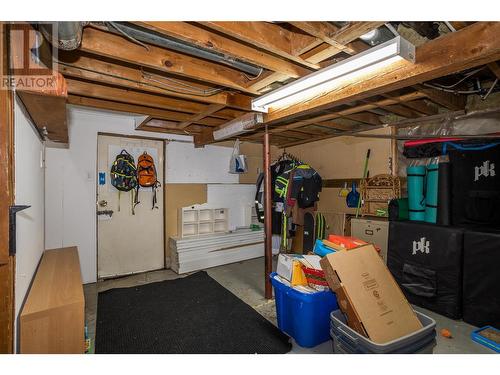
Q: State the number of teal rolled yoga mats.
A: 2